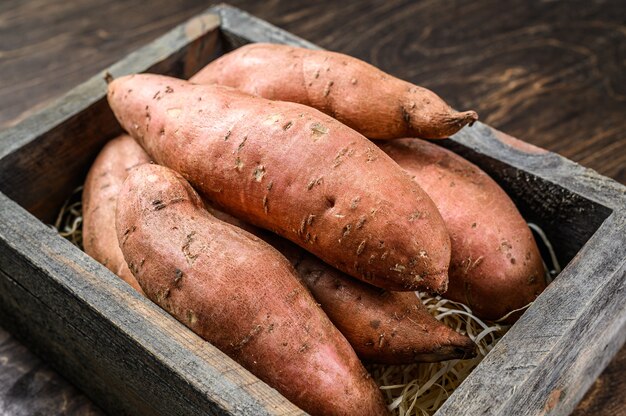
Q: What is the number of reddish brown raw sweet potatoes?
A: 6